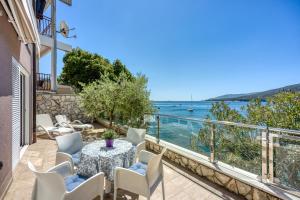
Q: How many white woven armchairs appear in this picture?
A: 4